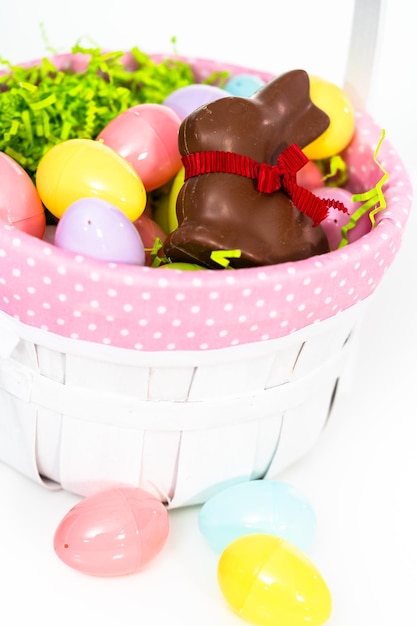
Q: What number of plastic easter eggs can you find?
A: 15